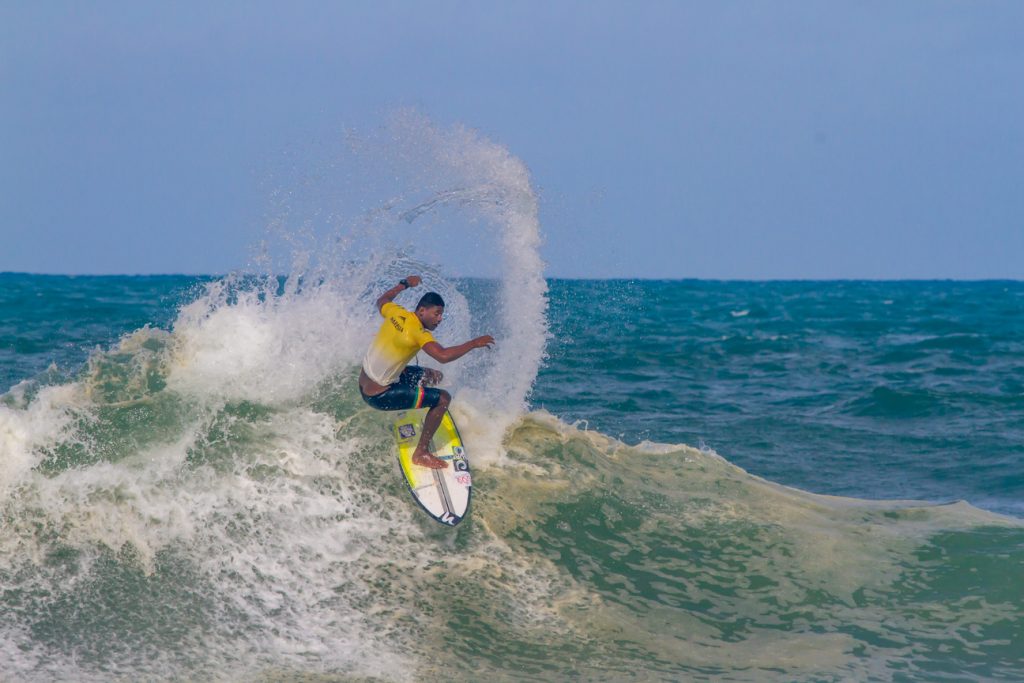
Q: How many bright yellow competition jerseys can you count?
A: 1